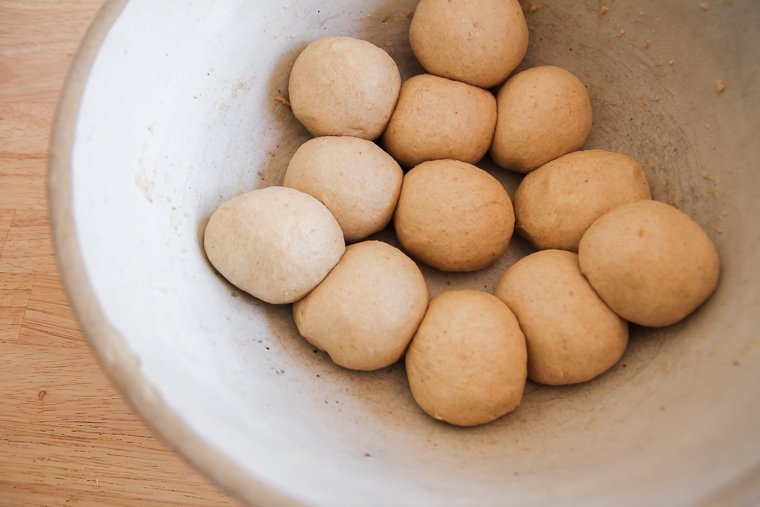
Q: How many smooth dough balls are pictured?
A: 12